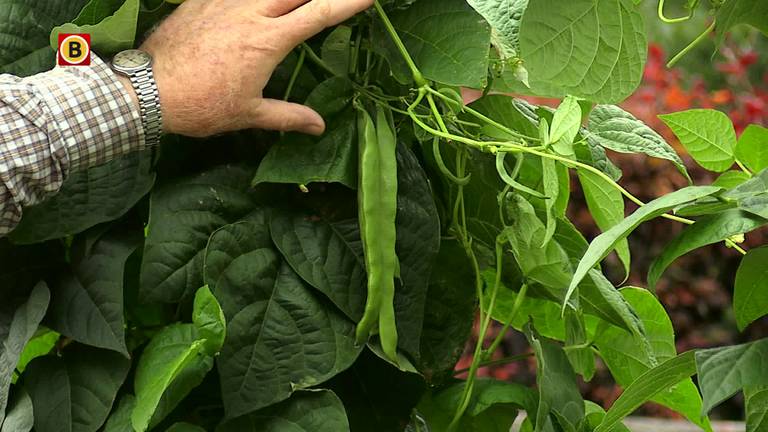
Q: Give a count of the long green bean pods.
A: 2